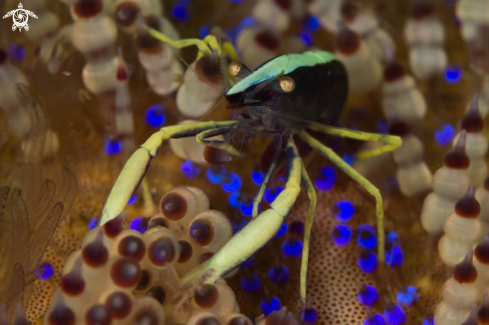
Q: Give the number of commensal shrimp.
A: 1